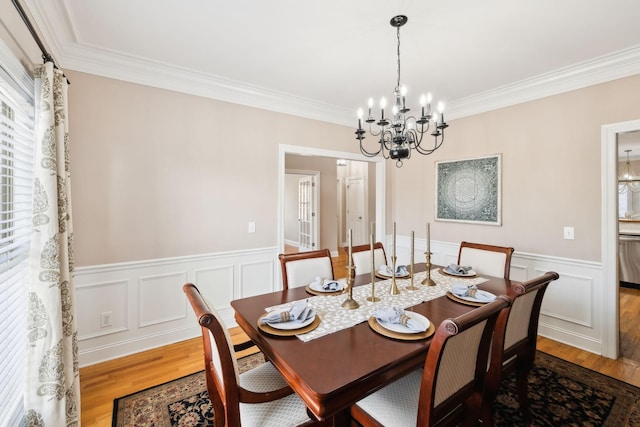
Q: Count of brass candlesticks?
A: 5